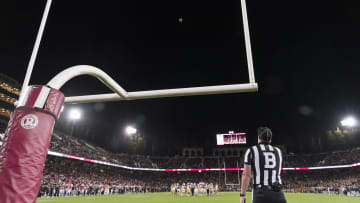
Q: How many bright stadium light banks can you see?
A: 3